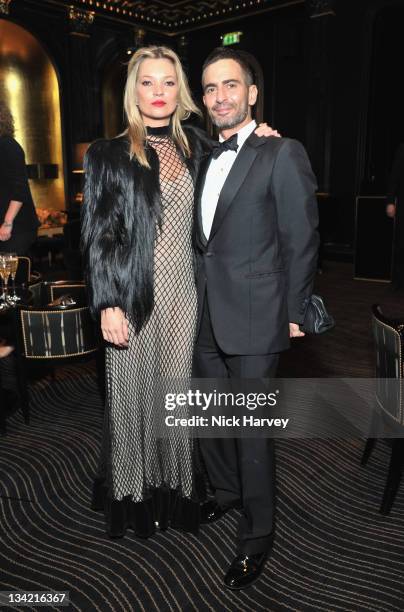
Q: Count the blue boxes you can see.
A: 0